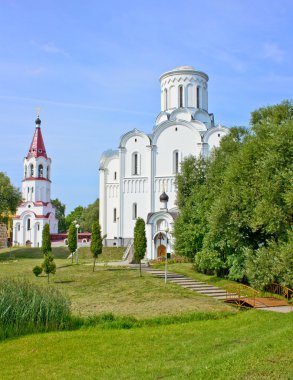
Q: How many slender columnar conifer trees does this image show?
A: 4